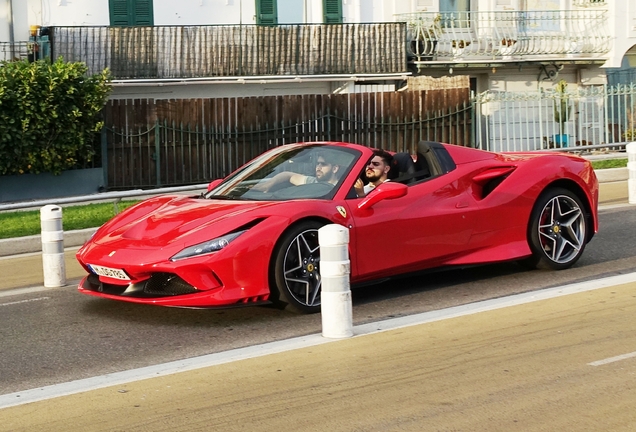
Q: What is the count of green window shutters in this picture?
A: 4